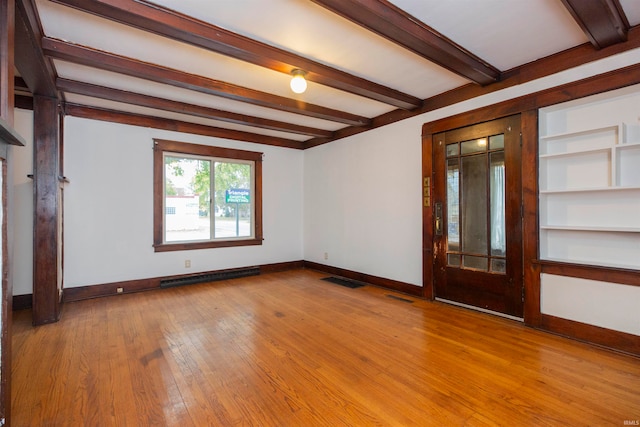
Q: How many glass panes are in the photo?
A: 11